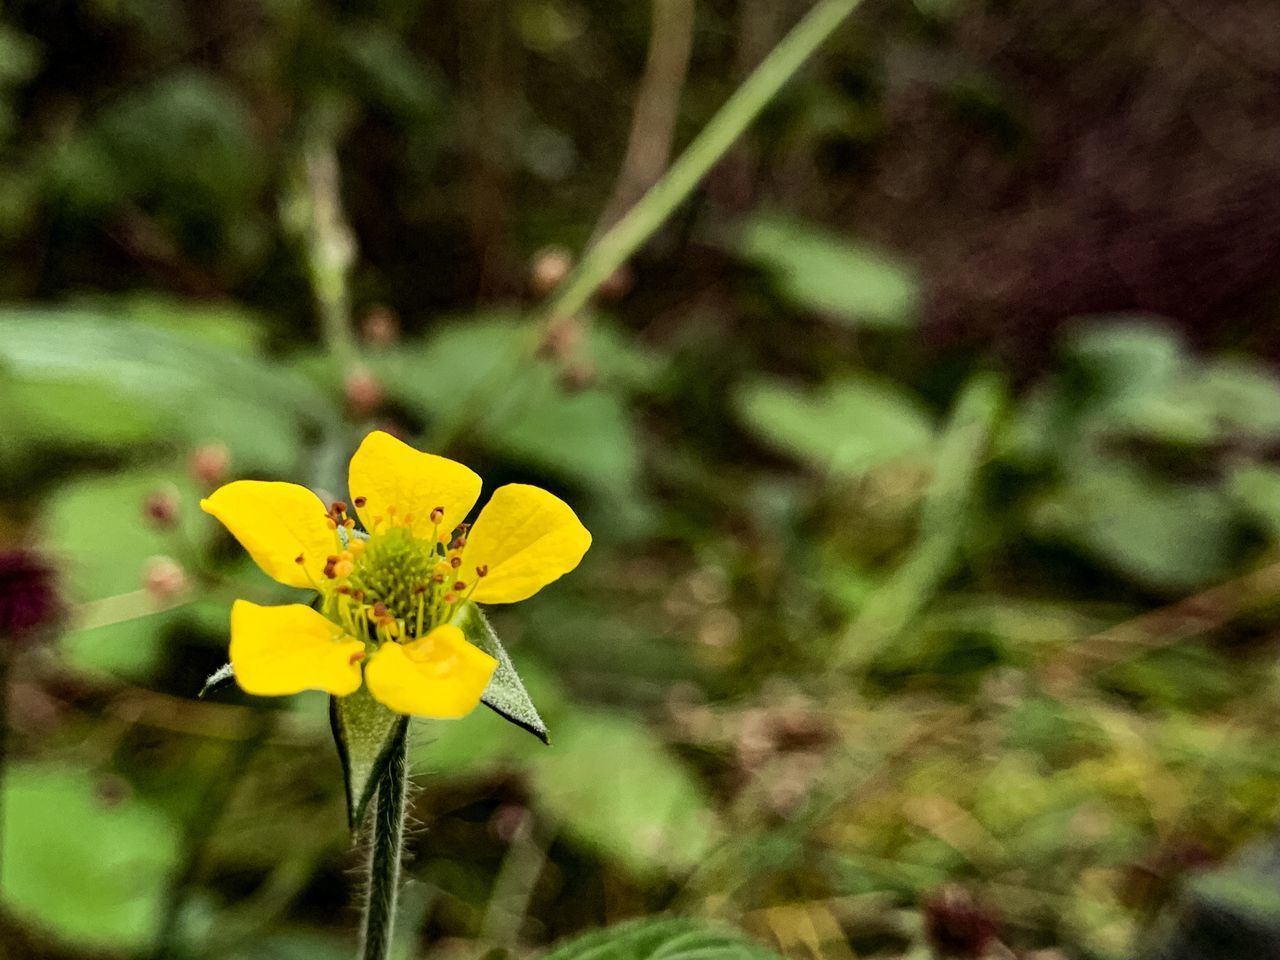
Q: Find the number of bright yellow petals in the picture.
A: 5